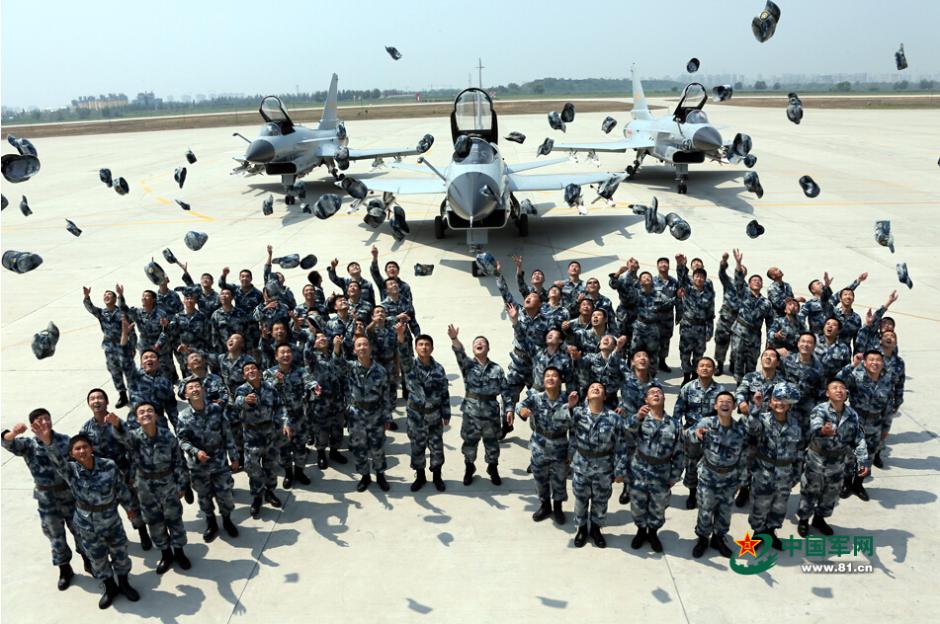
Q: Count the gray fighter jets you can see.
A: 3